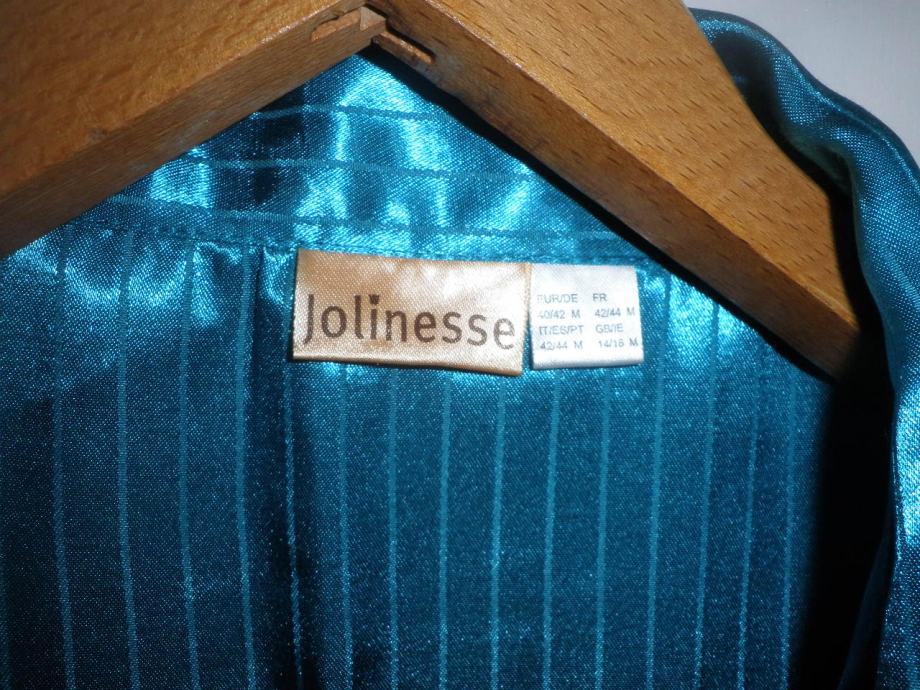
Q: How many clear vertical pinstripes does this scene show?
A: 15